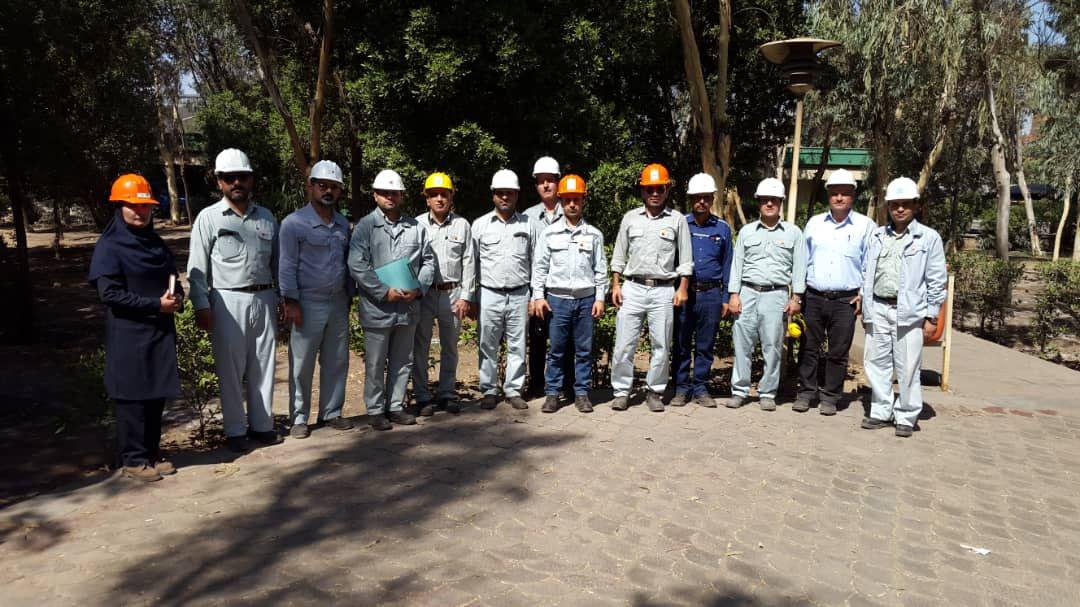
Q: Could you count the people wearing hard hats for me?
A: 13